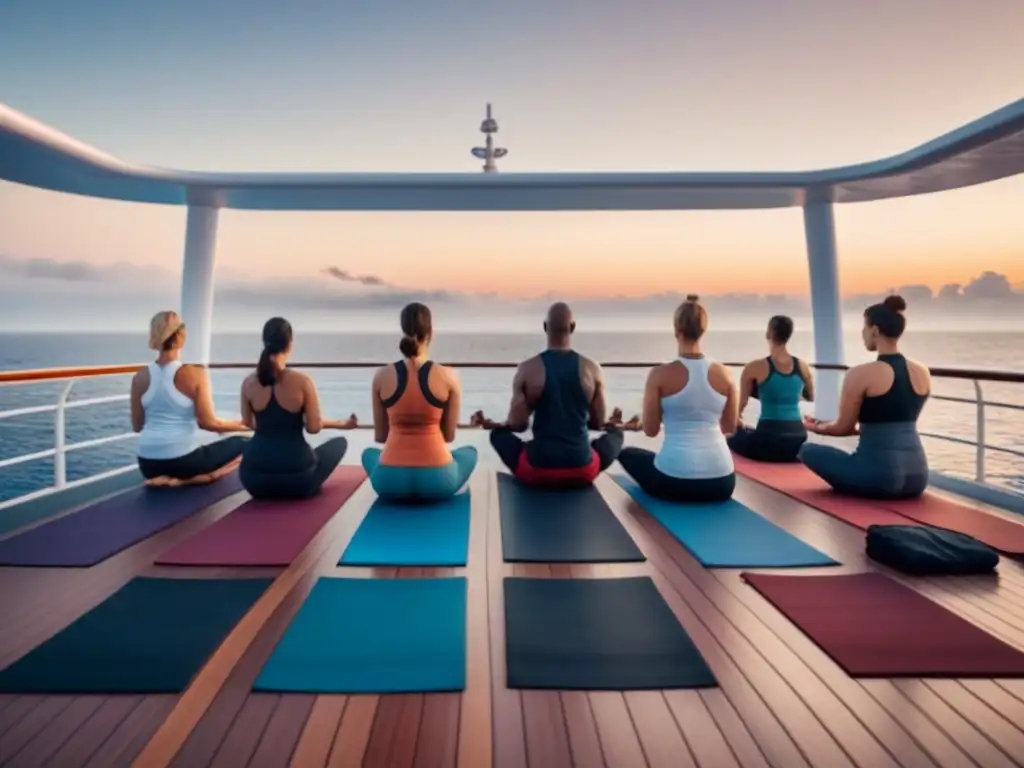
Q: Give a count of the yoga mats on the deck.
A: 11